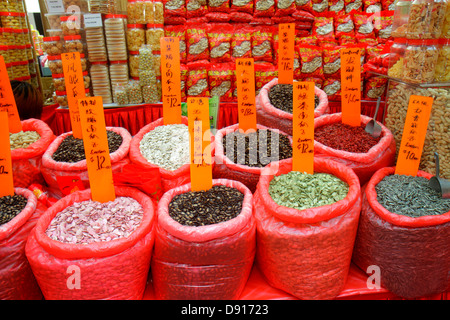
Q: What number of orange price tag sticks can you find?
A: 11